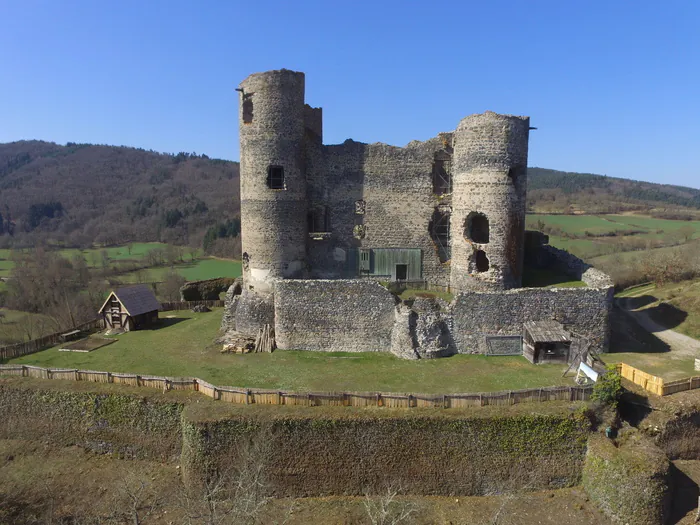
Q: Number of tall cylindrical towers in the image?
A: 2